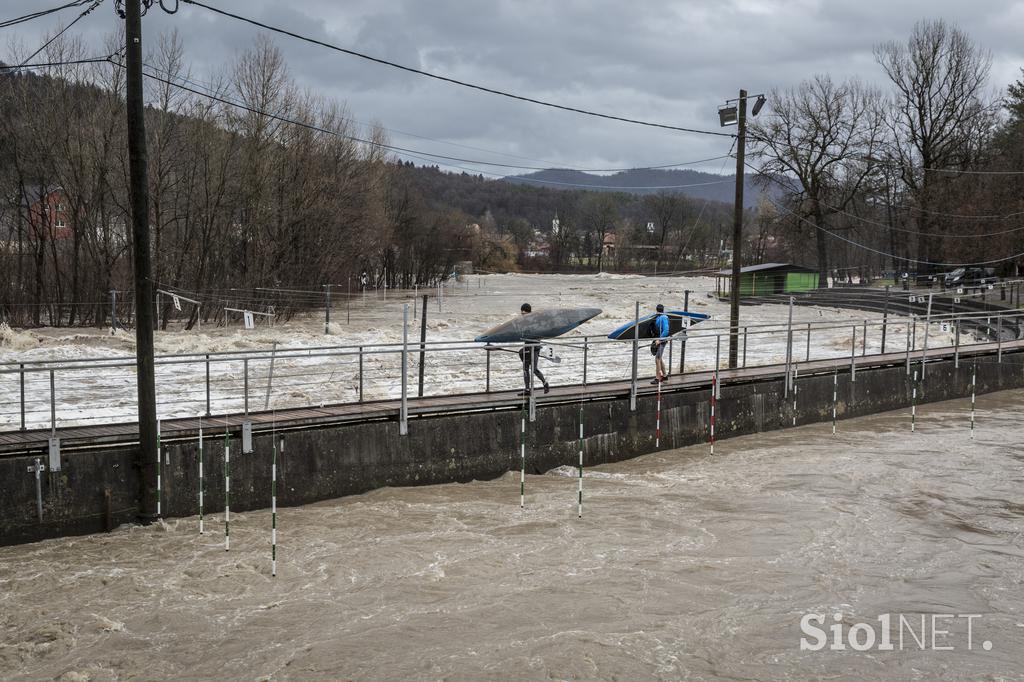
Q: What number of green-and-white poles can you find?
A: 10